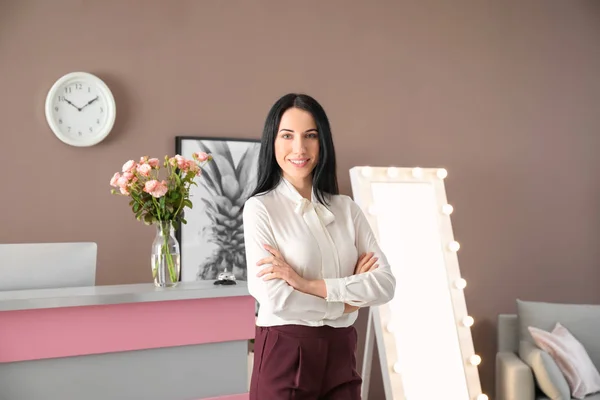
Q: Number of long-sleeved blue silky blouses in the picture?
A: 0